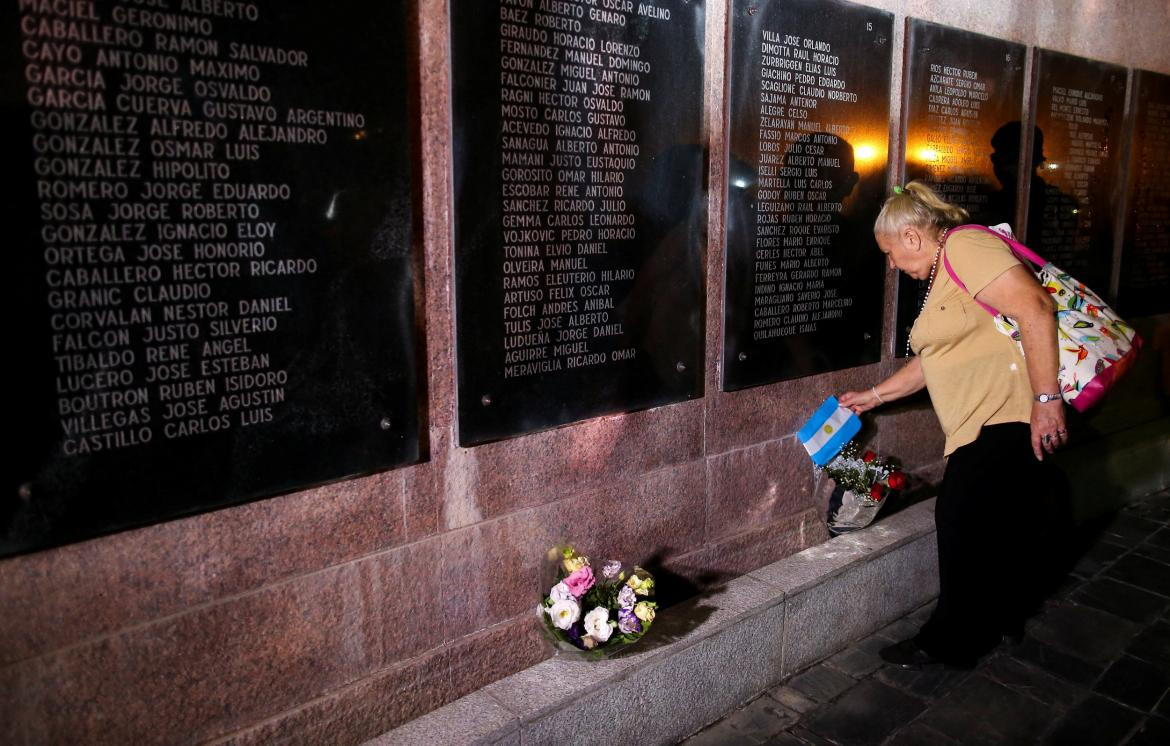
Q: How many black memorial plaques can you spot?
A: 6